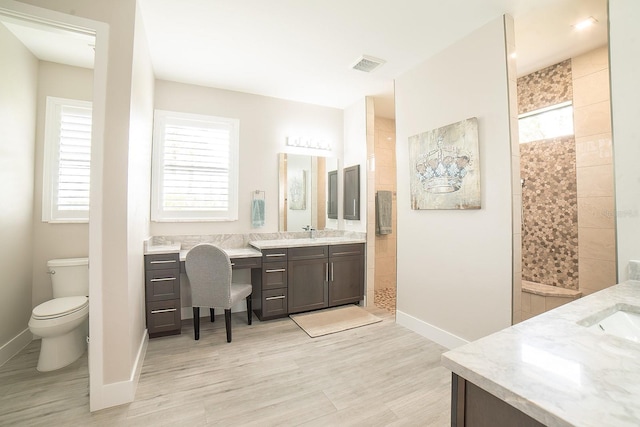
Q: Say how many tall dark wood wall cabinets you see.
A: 1